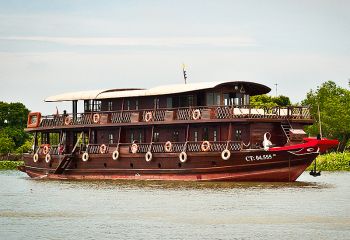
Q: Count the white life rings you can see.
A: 7